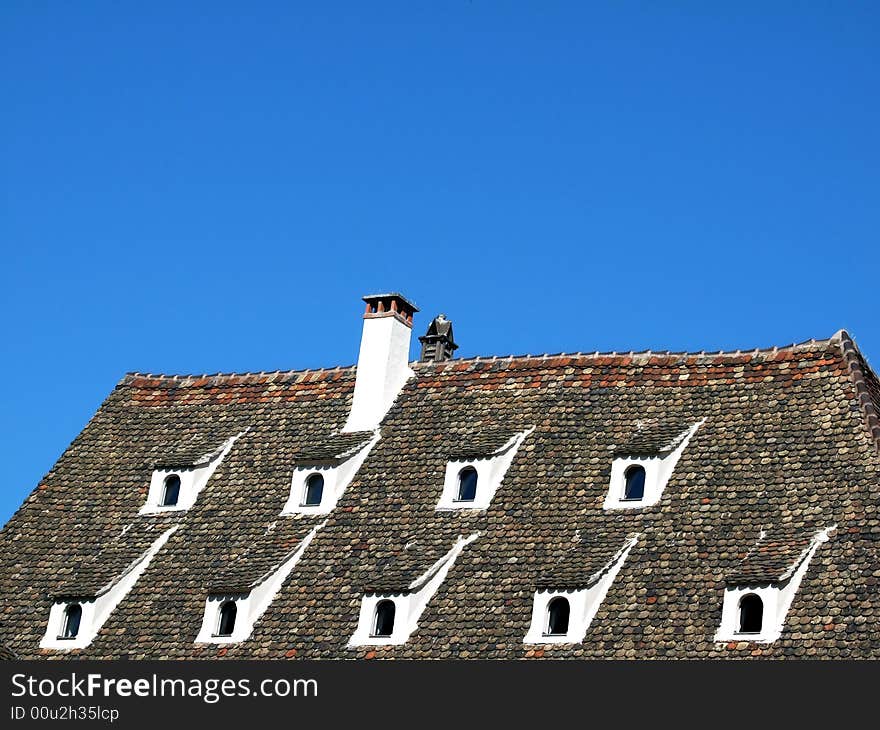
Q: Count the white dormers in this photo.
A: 9